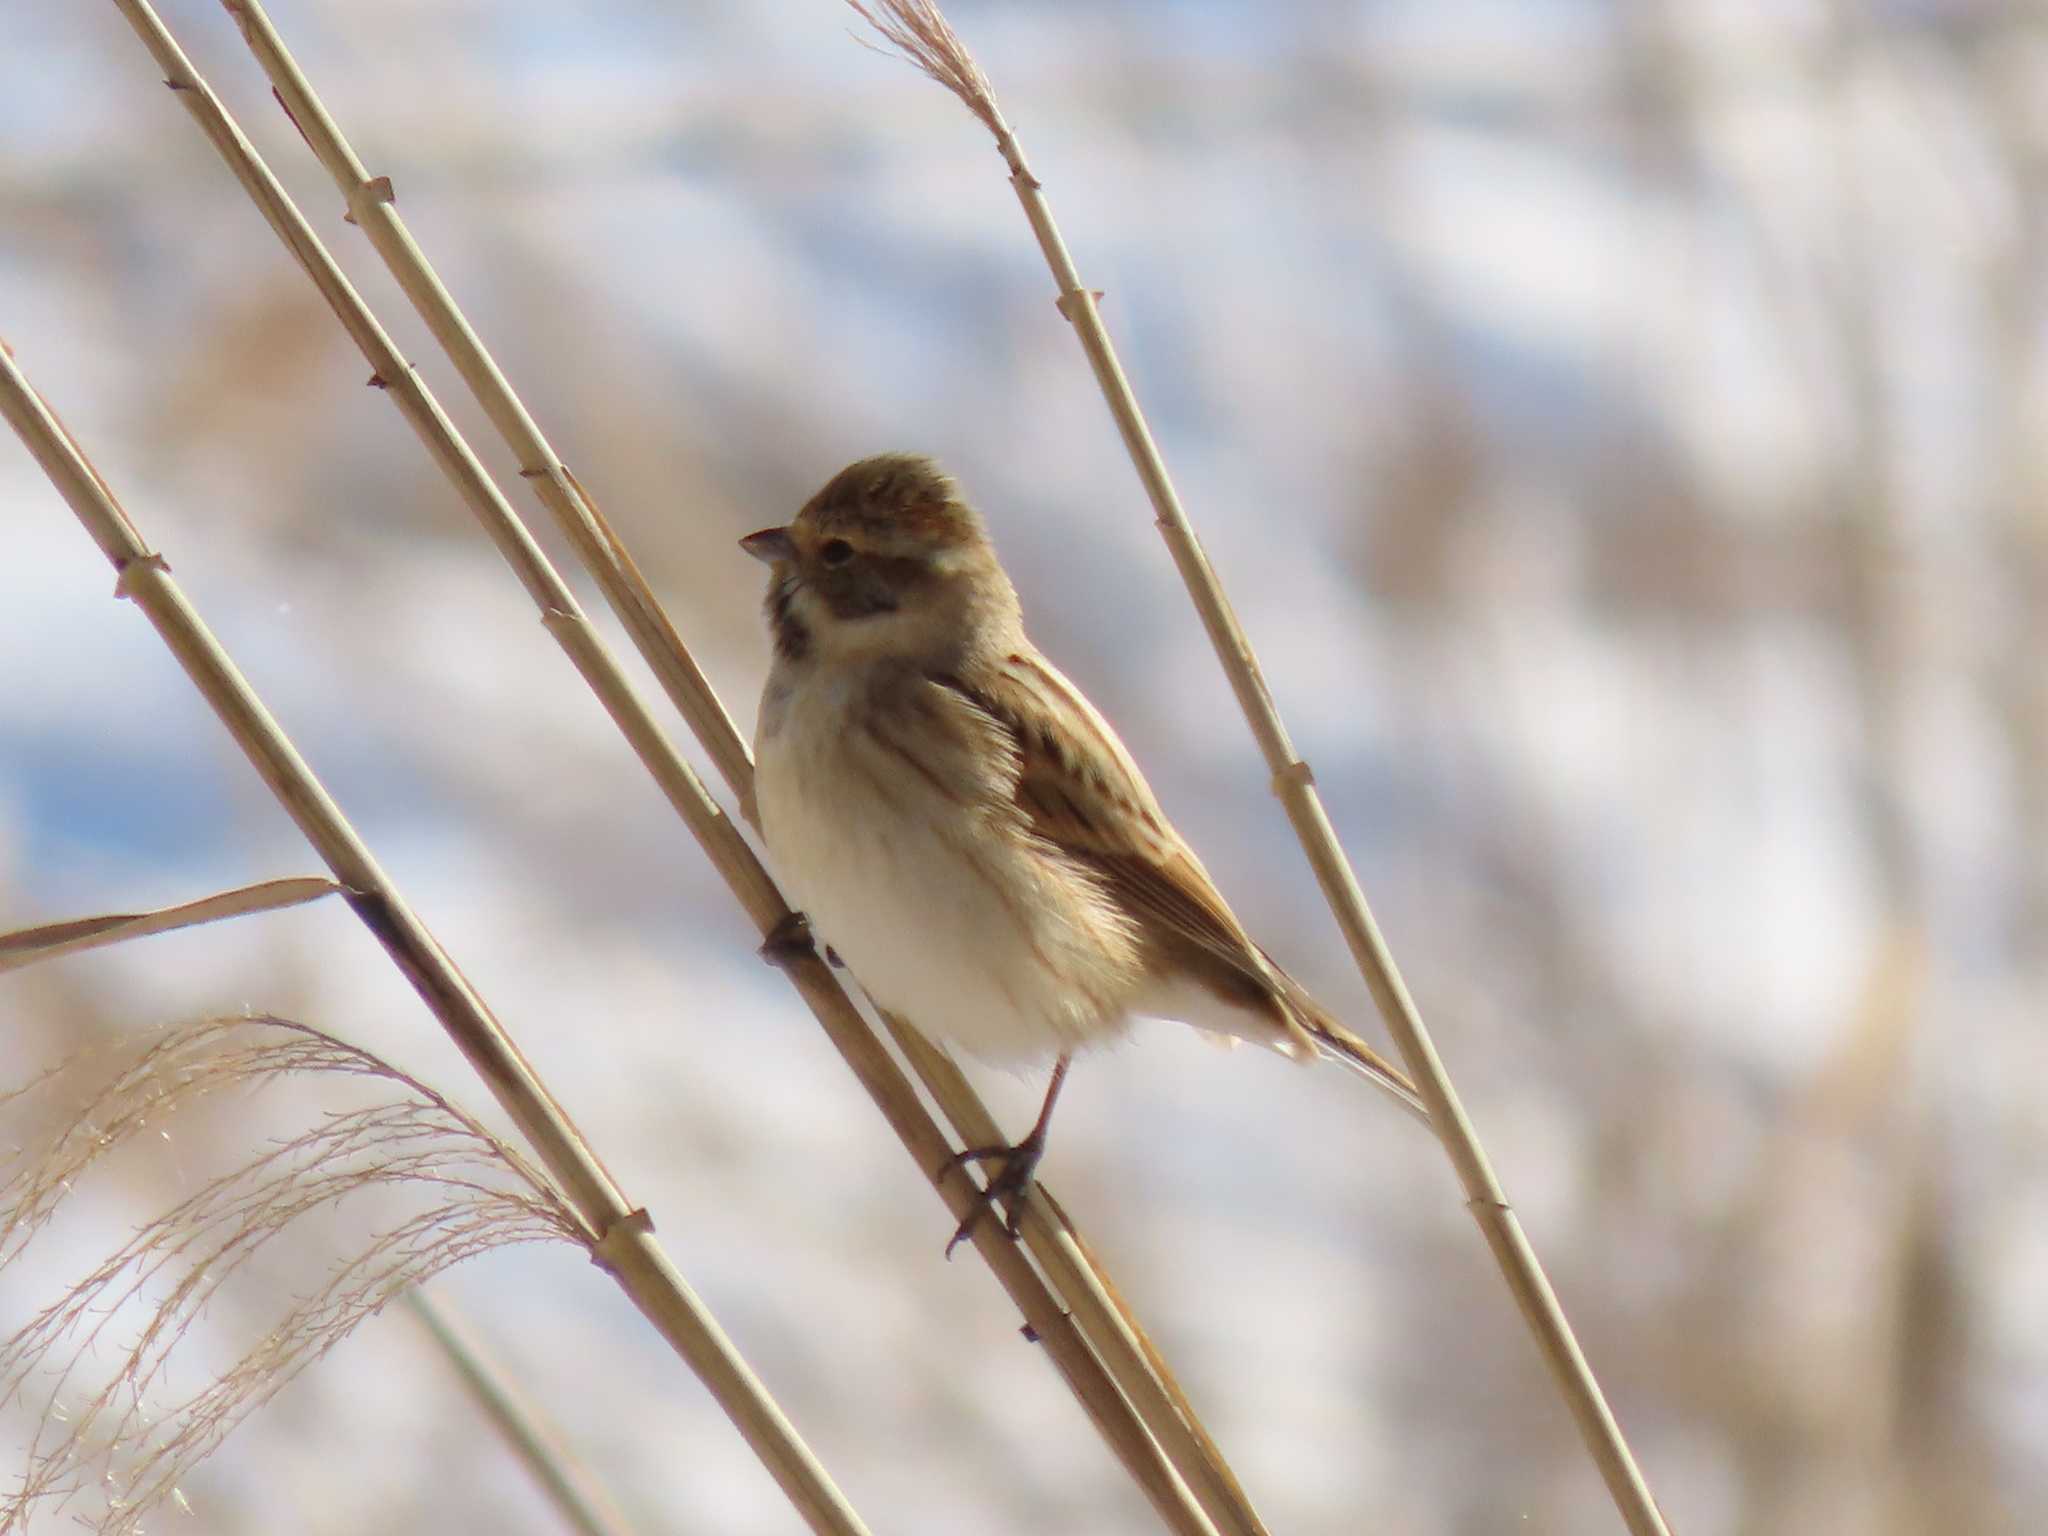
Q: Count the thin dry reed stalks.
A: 4